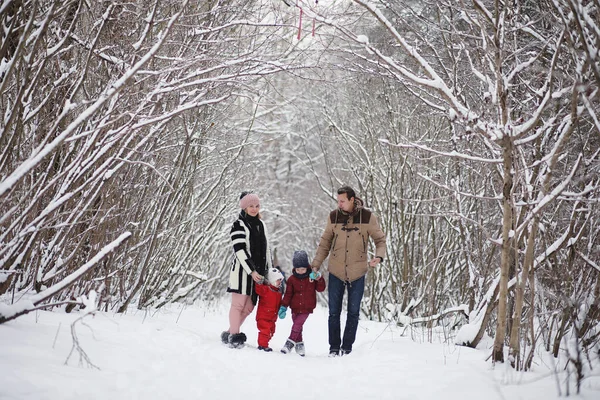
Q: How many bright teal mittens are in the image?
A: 2